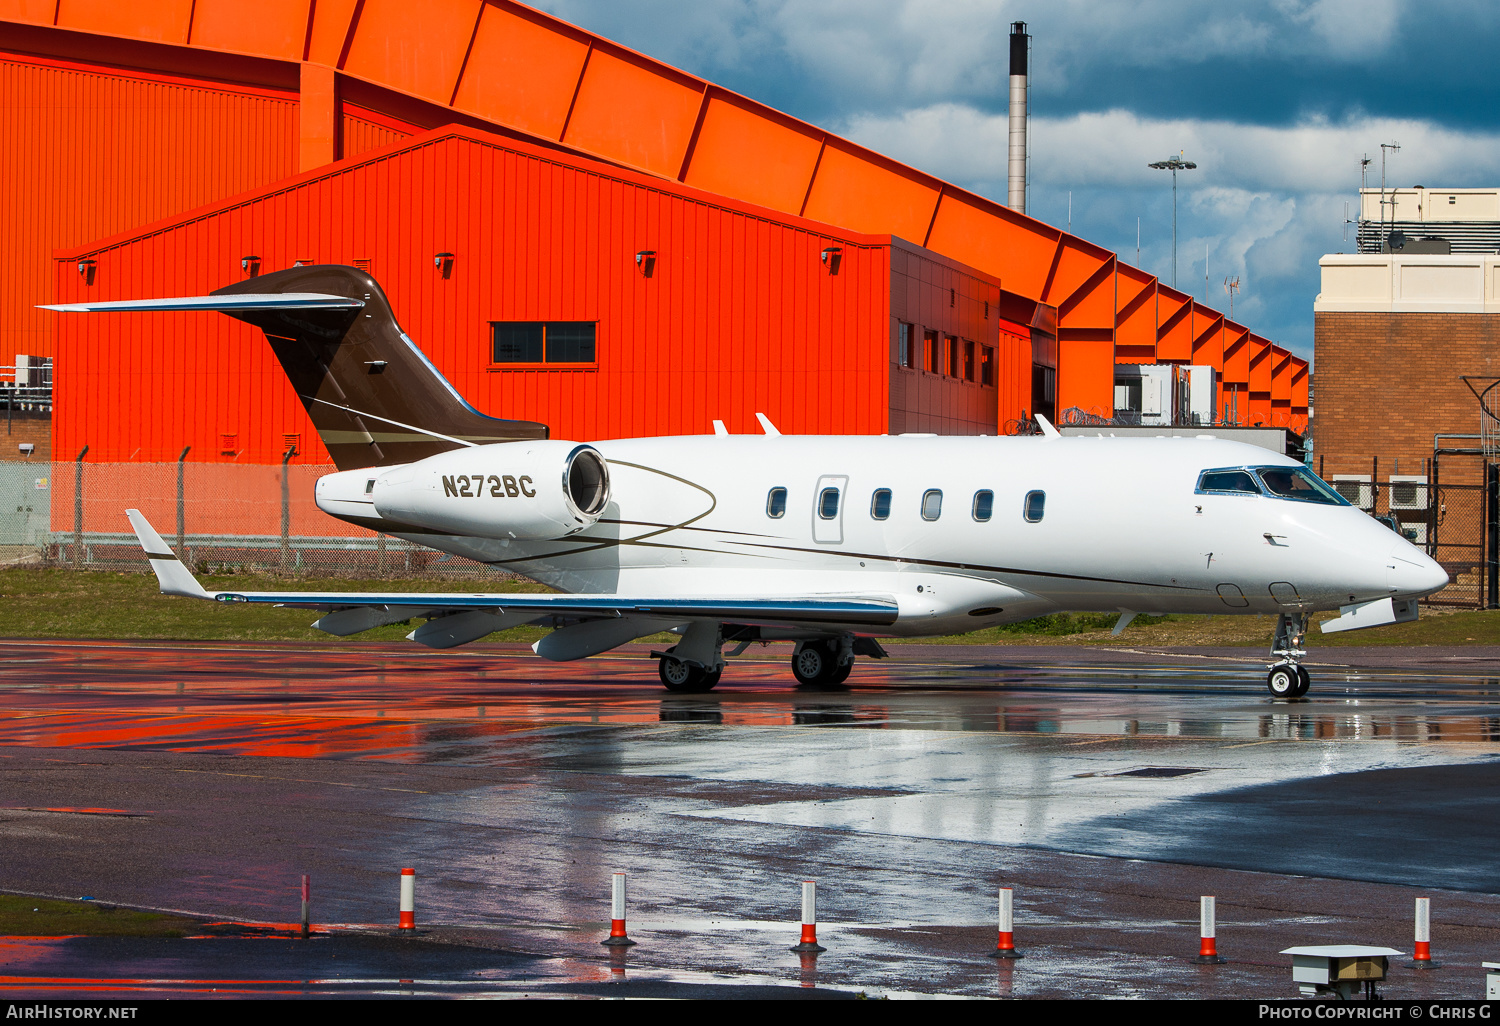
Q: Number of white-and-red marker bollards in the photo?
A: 6